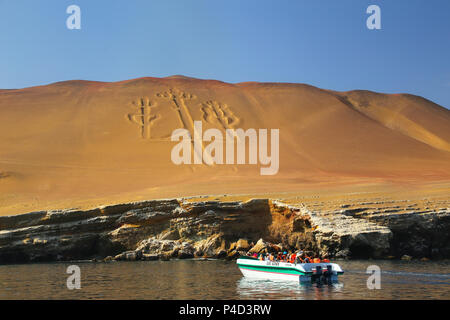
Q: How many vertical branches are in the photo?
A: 3